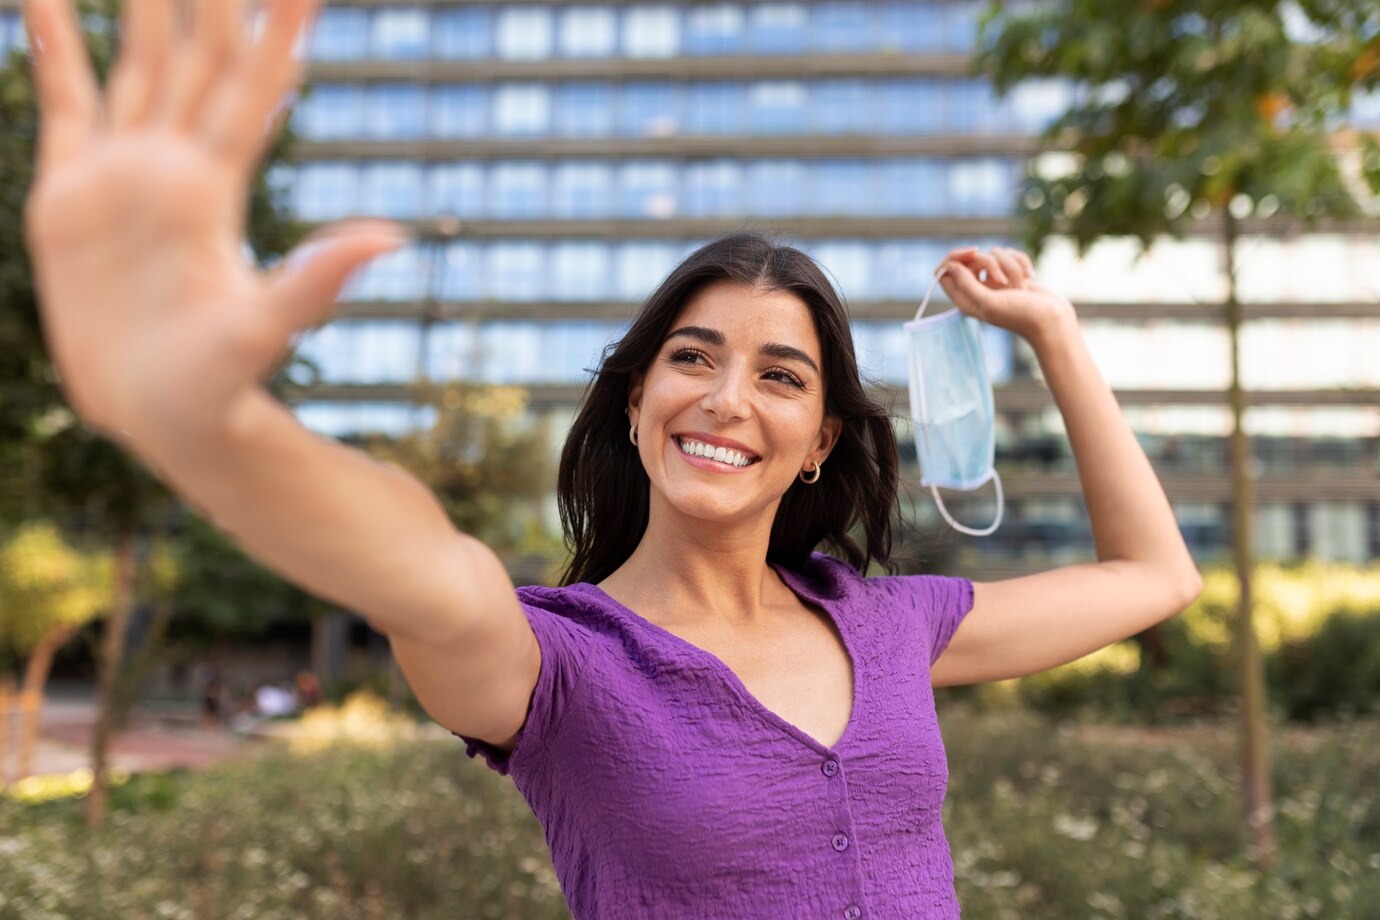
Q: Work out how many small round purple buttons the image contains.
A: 3